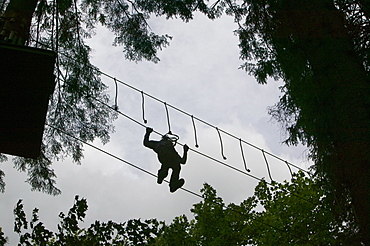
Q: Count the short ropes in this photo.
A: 8